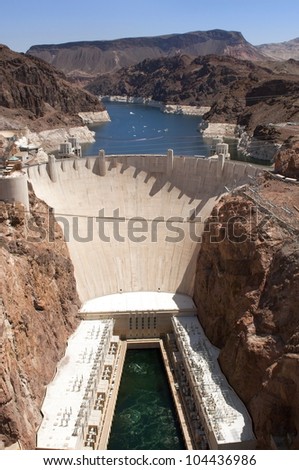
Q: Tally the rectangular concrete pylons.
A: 4